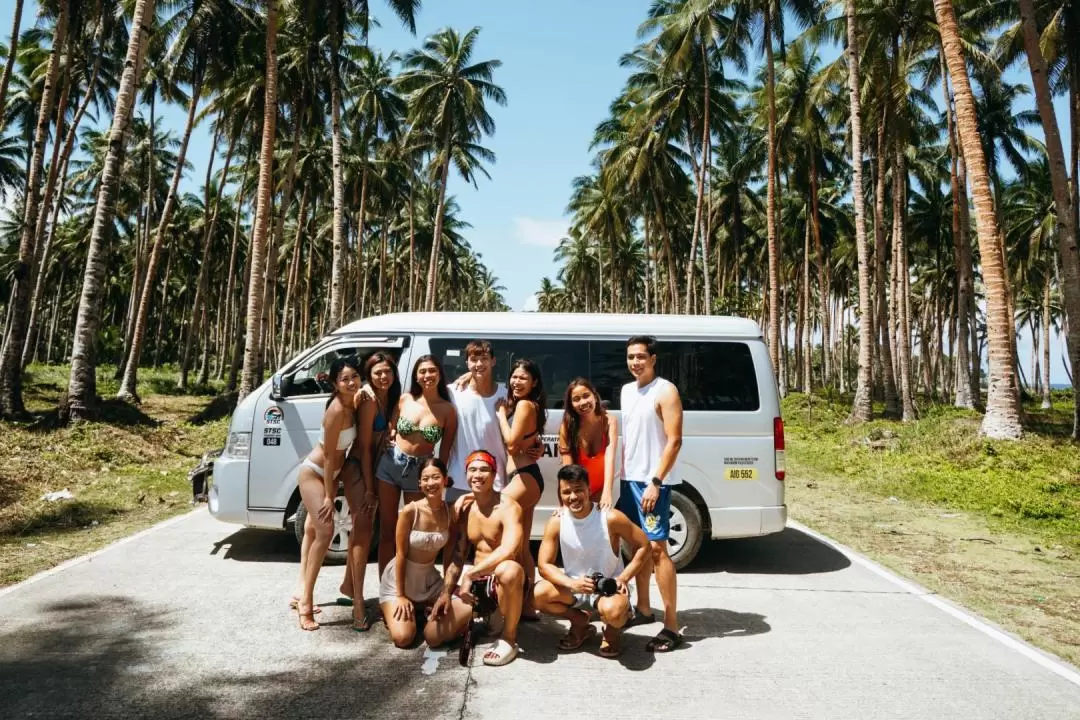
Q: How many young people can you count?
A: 10